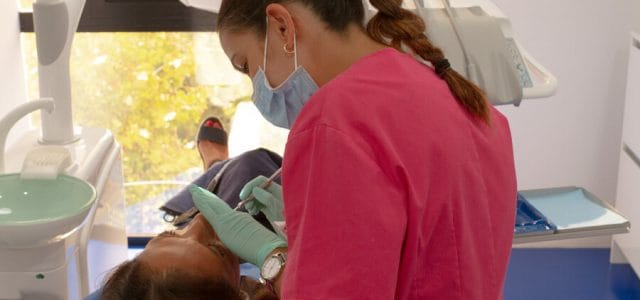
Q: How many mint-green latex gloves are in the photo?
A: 2